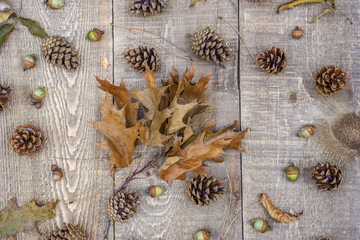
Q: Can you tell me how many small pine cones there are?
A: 12